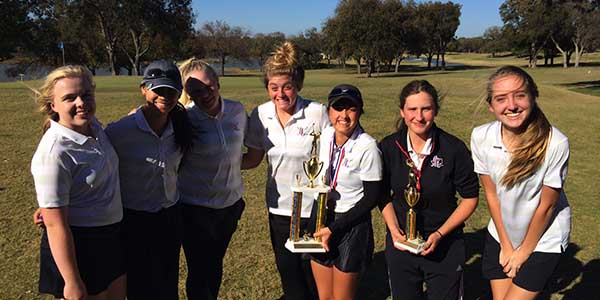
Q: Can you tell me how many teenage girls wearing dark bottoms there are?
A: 7